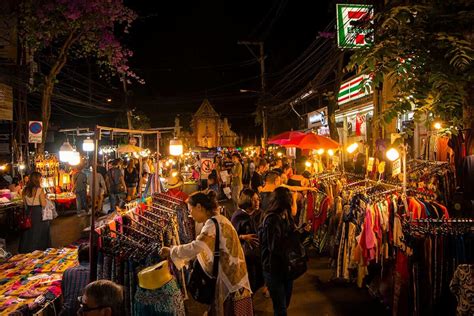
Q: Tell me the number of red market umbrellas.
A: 2